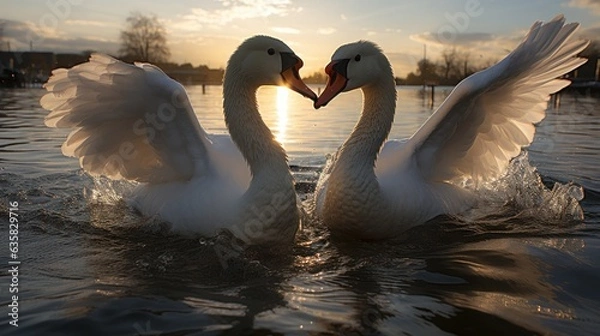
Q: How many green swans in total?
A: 0